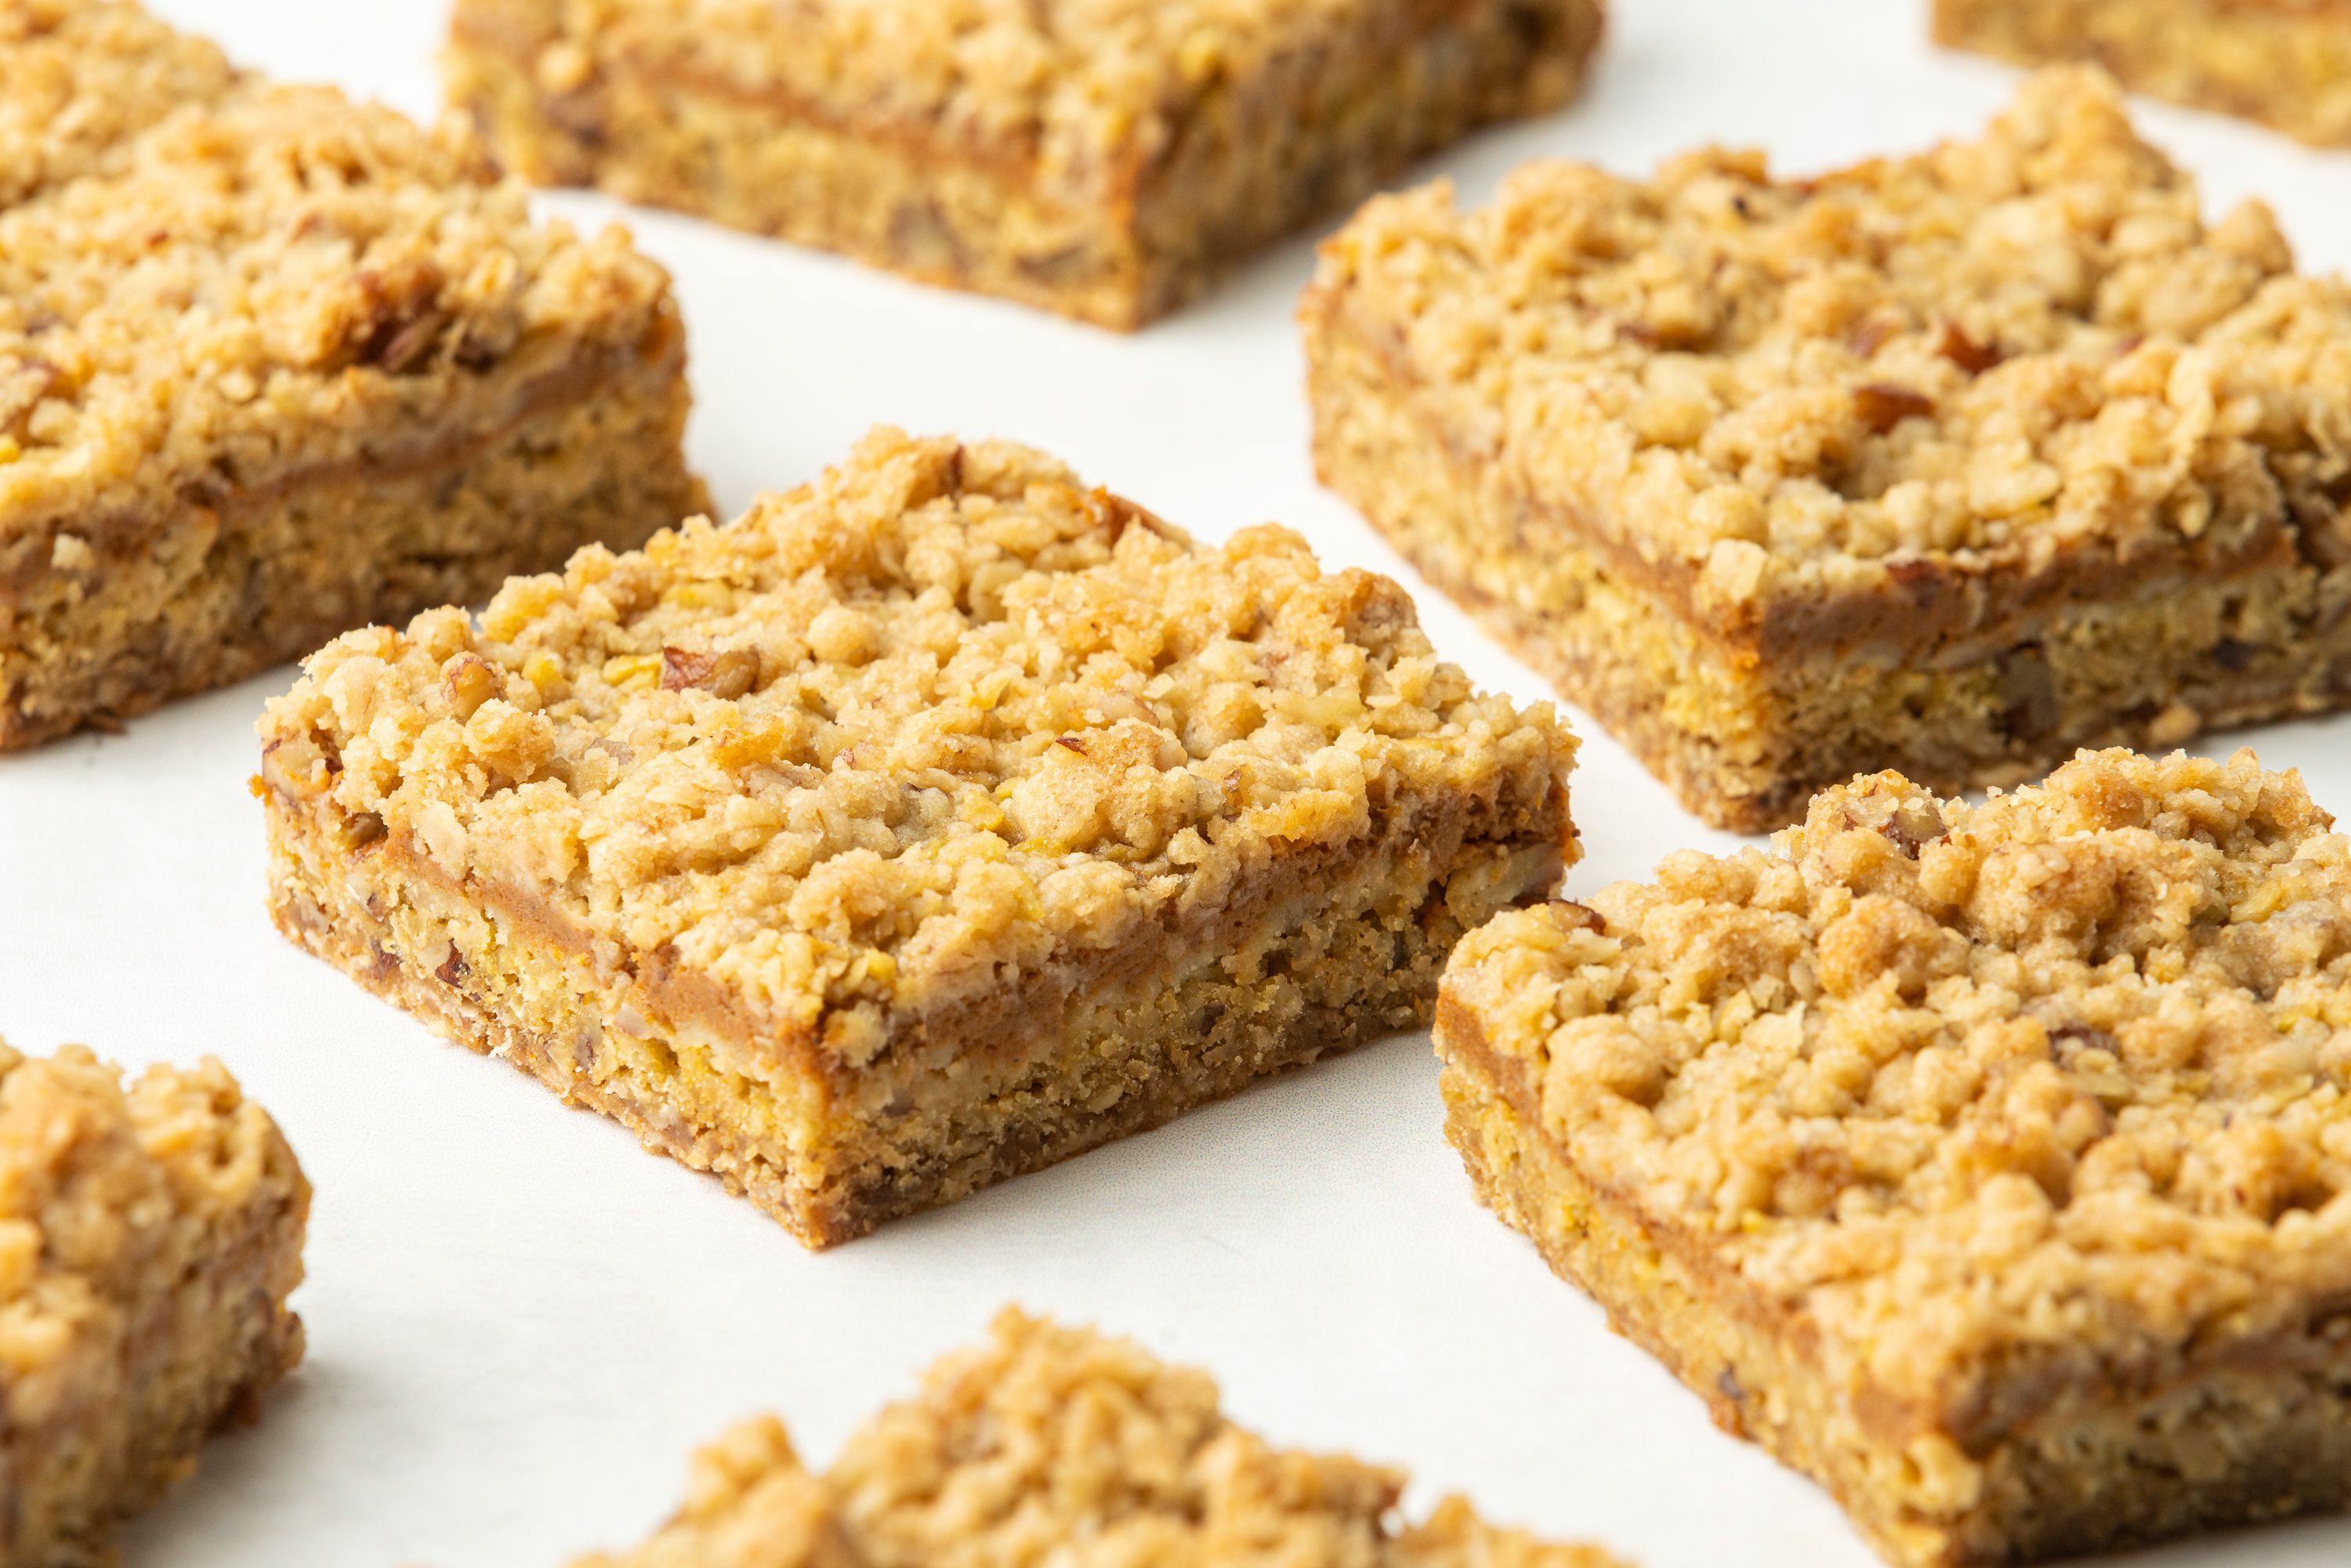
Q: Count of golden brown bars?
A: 8